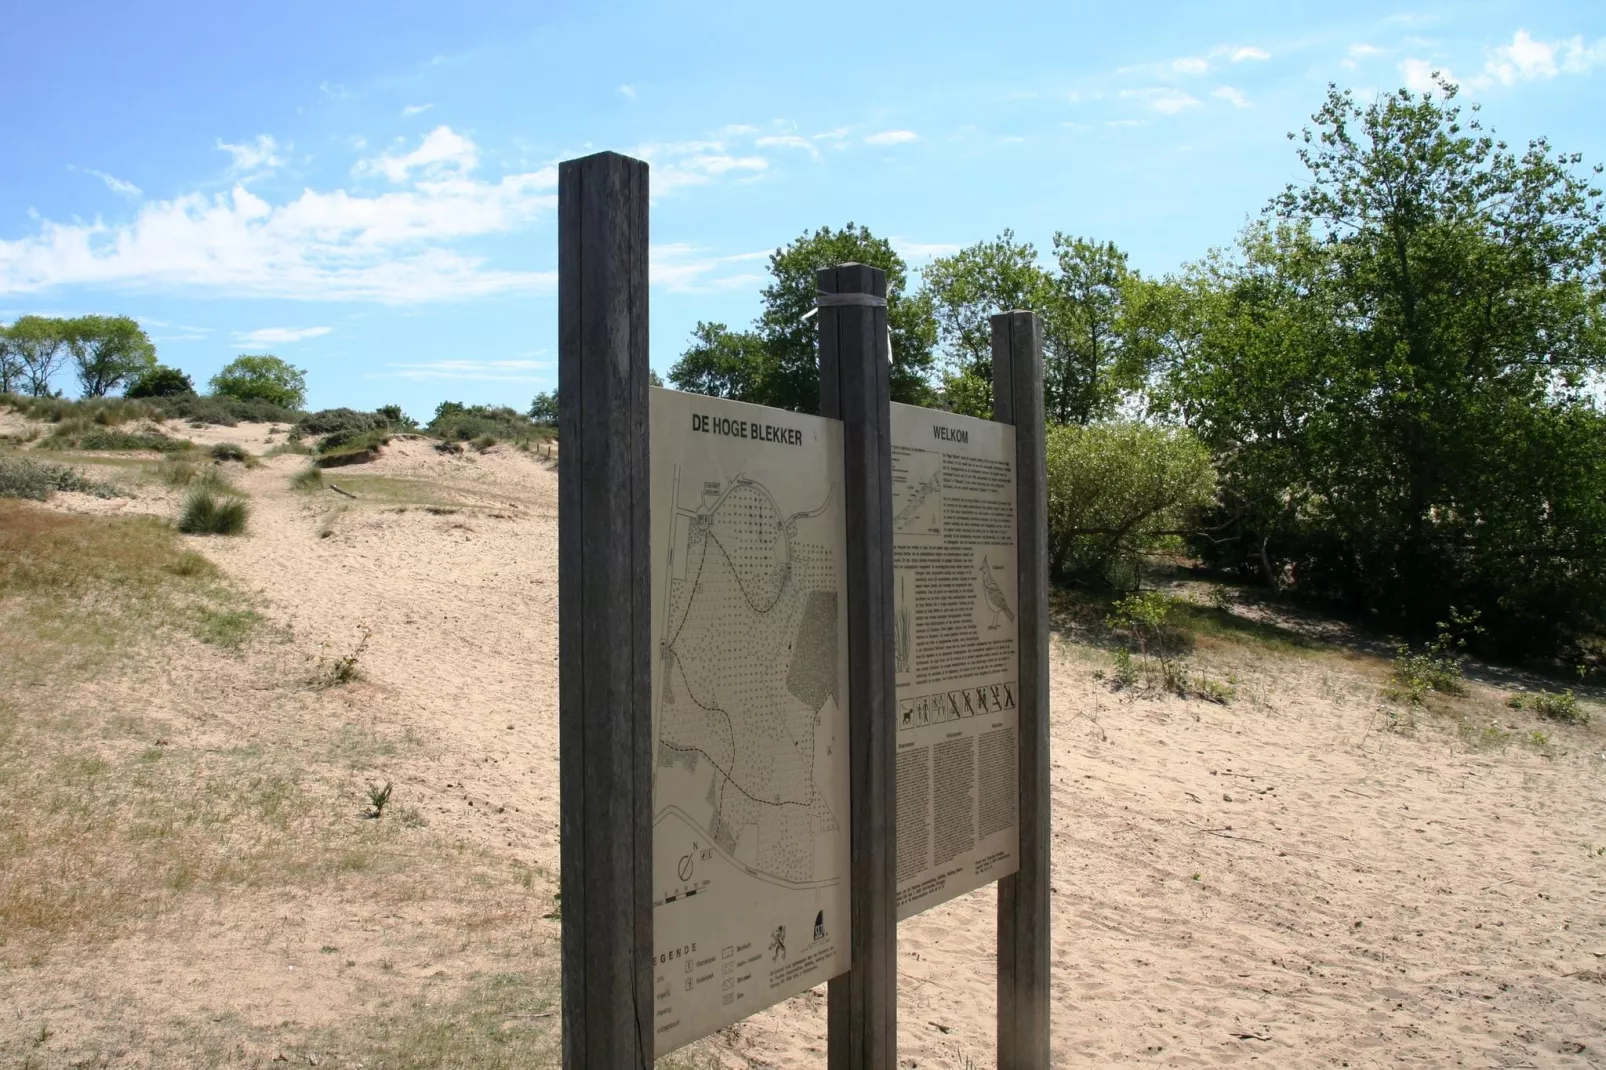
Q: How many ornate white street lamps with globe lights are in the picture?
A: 0